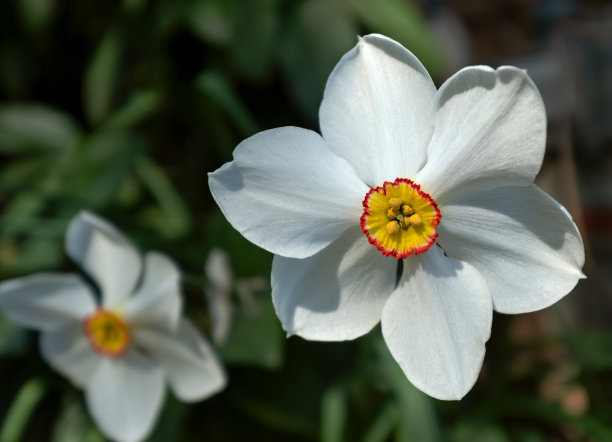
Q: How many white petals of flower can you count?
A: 12